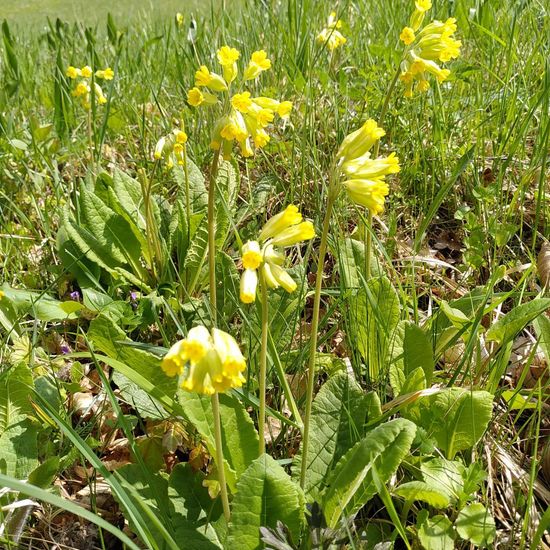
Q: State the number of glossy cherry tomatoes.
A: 0